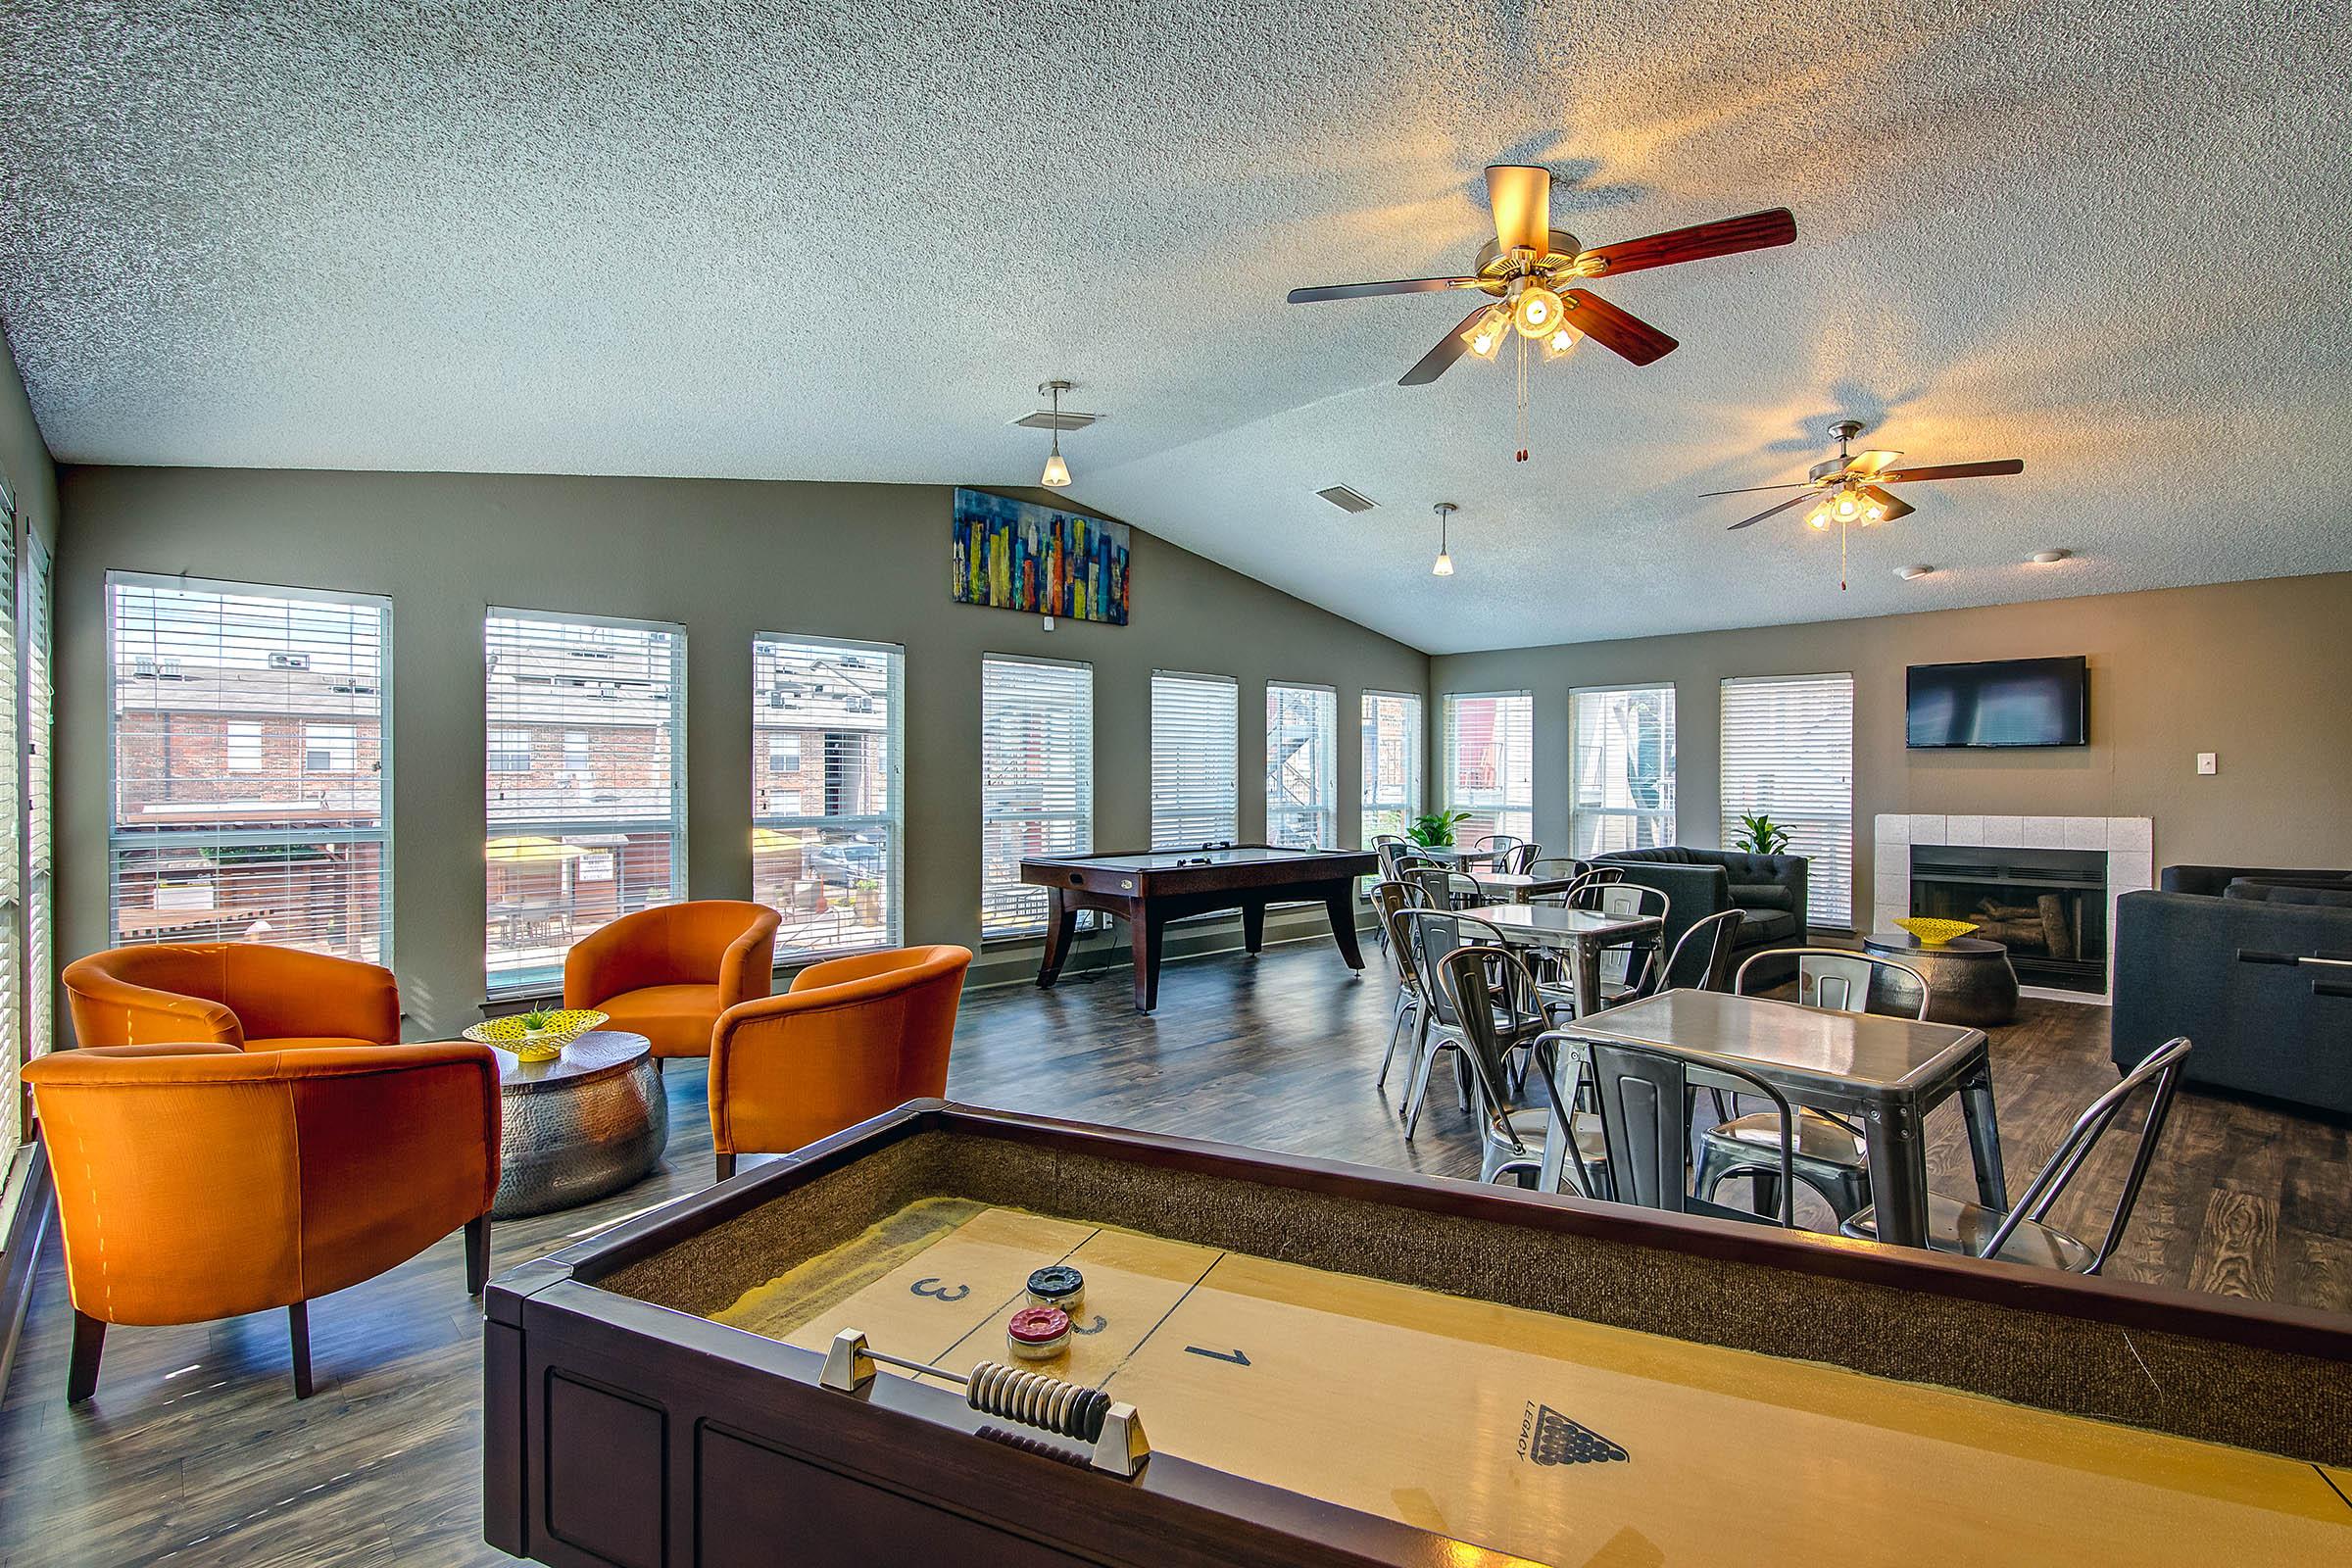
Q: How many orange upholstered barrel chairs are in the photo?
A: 4